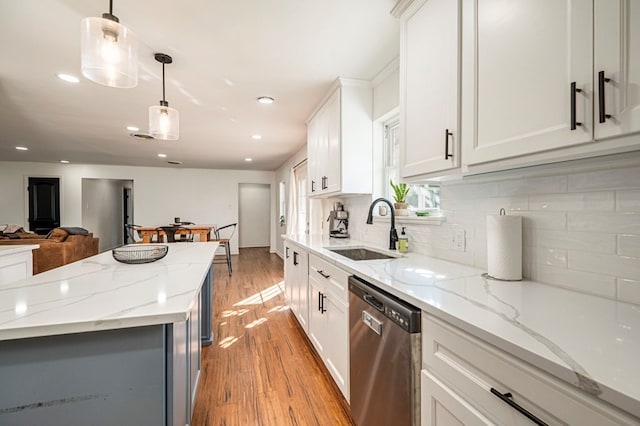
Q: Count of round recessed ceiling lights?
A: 8